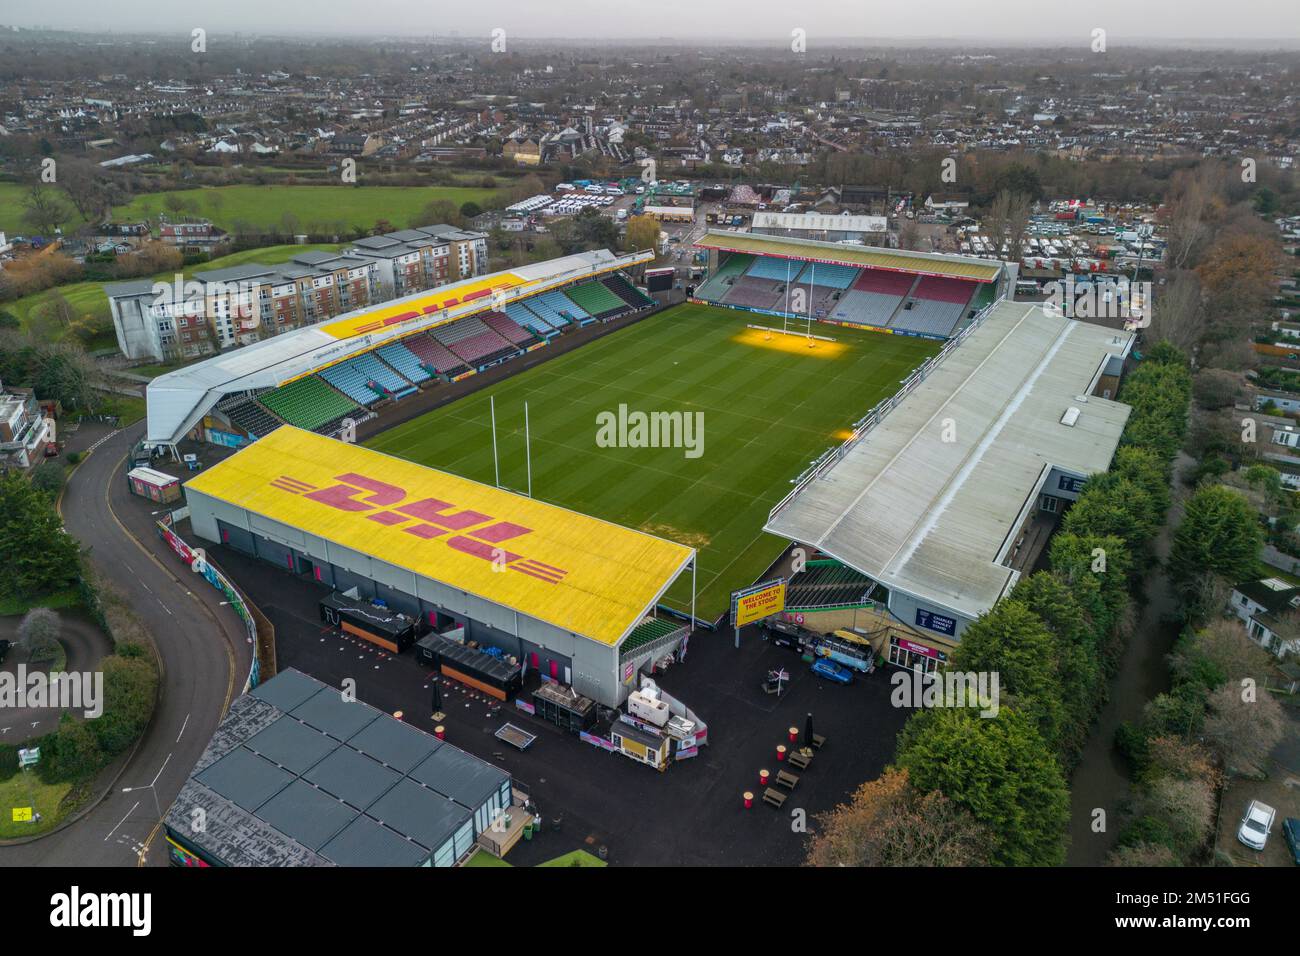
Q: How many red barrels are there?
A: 6